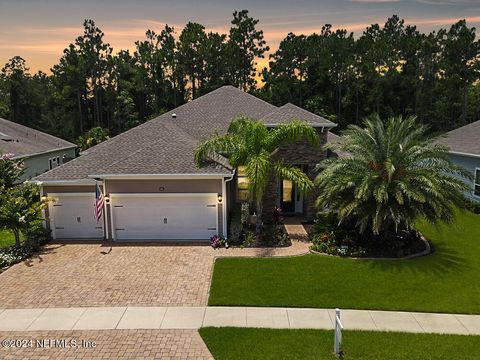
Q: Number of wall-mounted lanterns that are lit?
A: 3